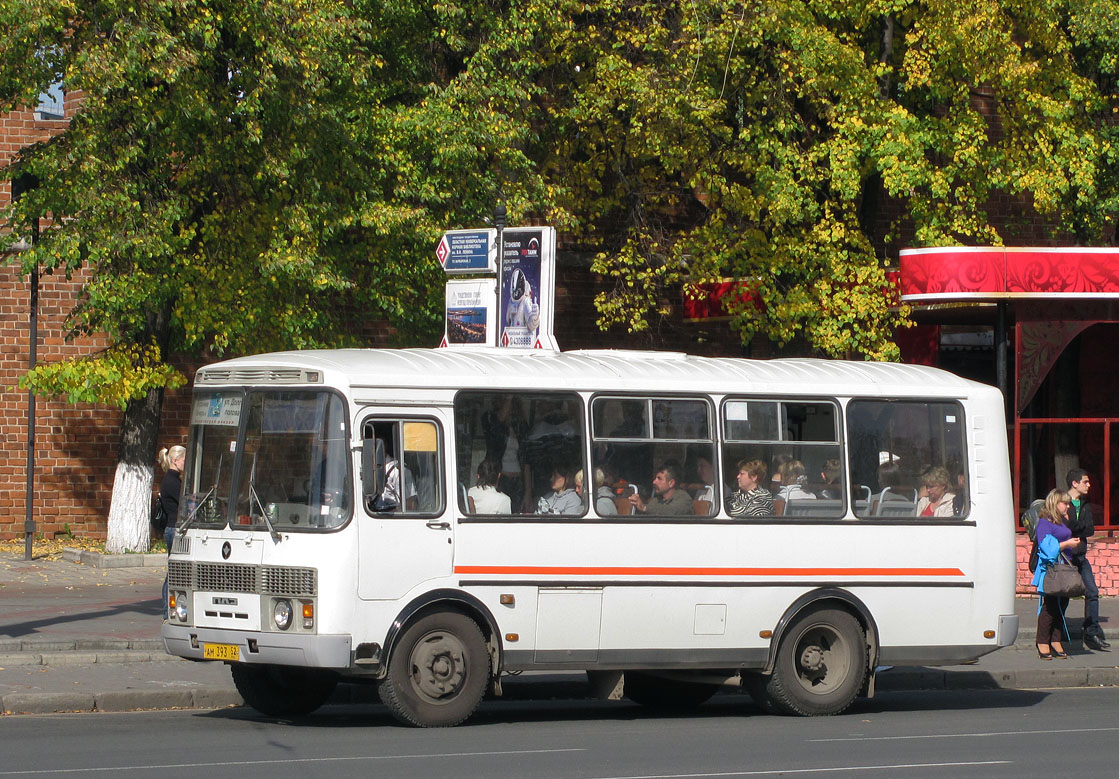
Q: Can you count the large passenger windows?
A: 4